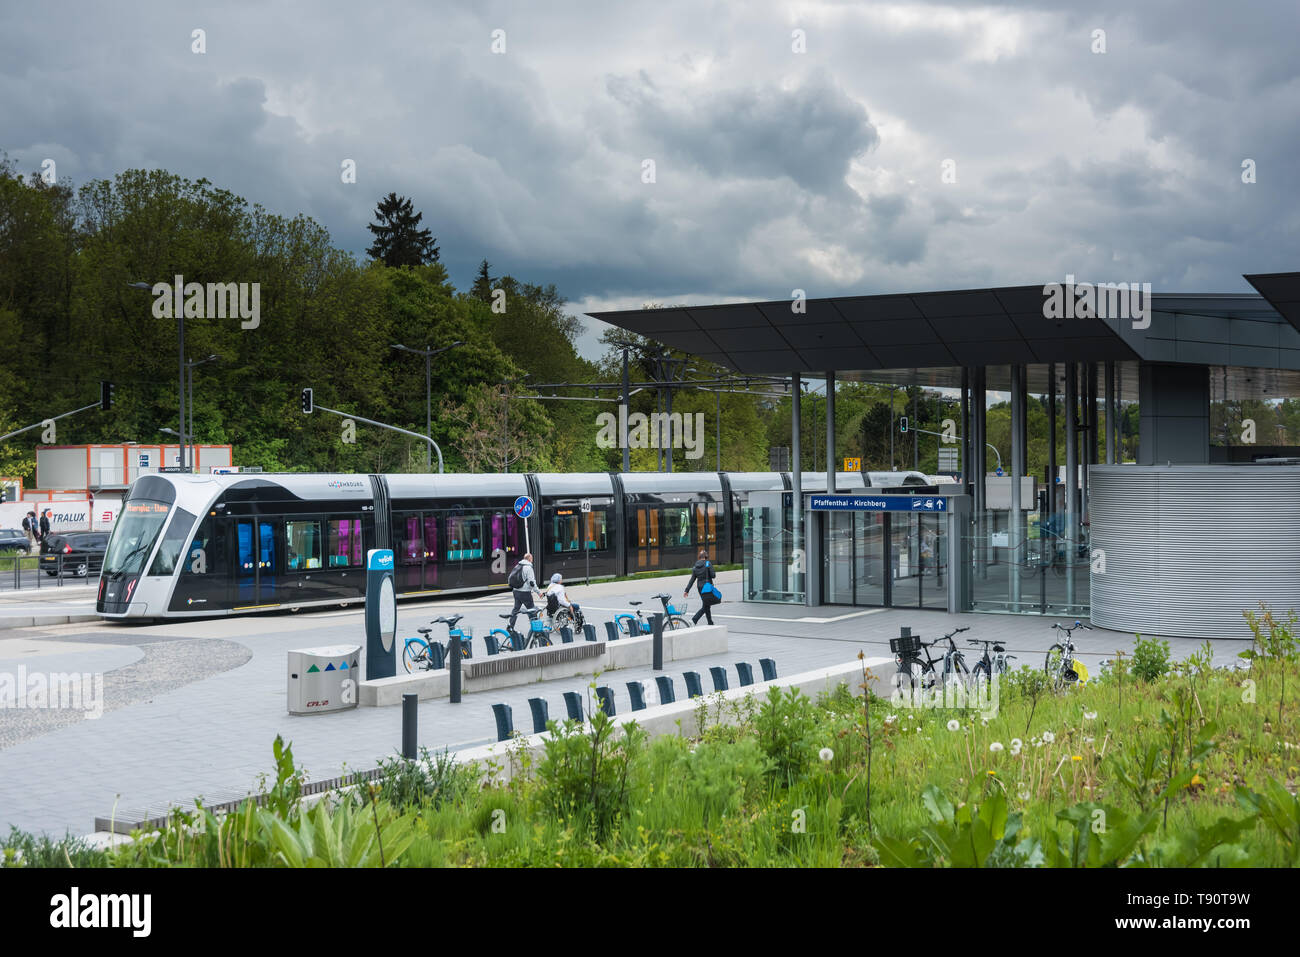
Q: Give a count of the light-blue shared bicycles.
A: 3